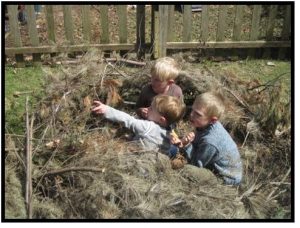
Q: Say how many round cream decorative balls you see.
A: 0